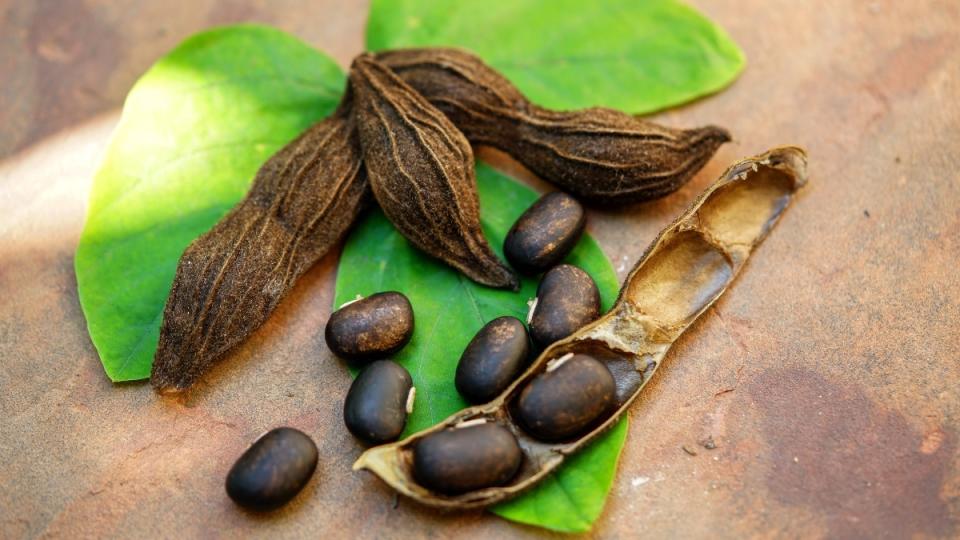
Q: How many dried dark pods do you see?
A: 3